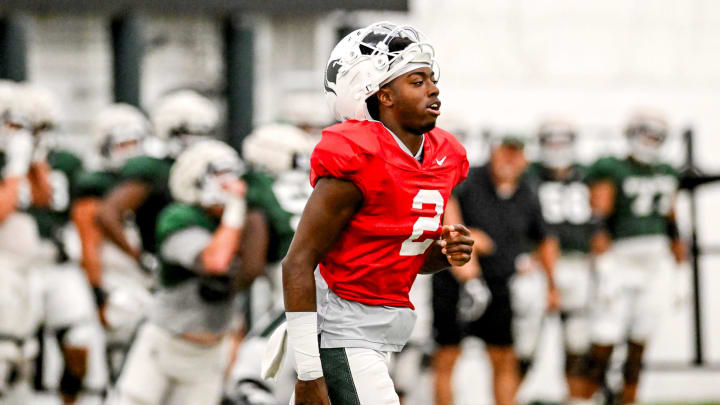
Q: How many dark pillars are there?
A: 3